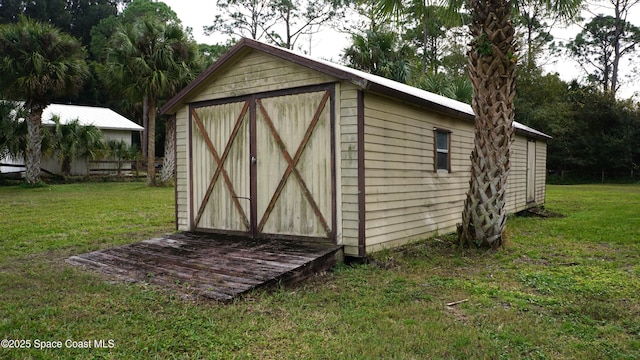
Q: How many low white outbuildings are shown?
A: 1